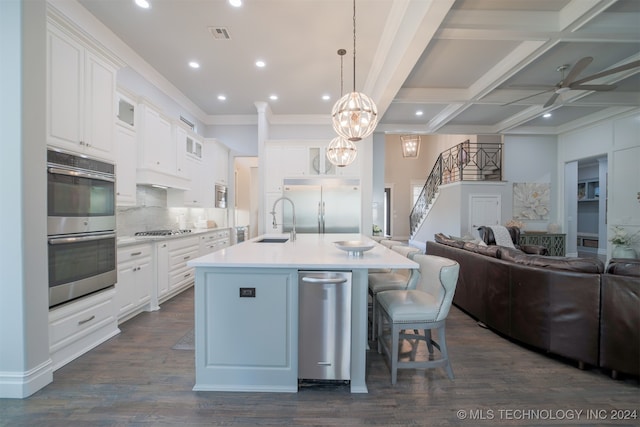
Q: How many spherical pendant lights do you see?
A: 2